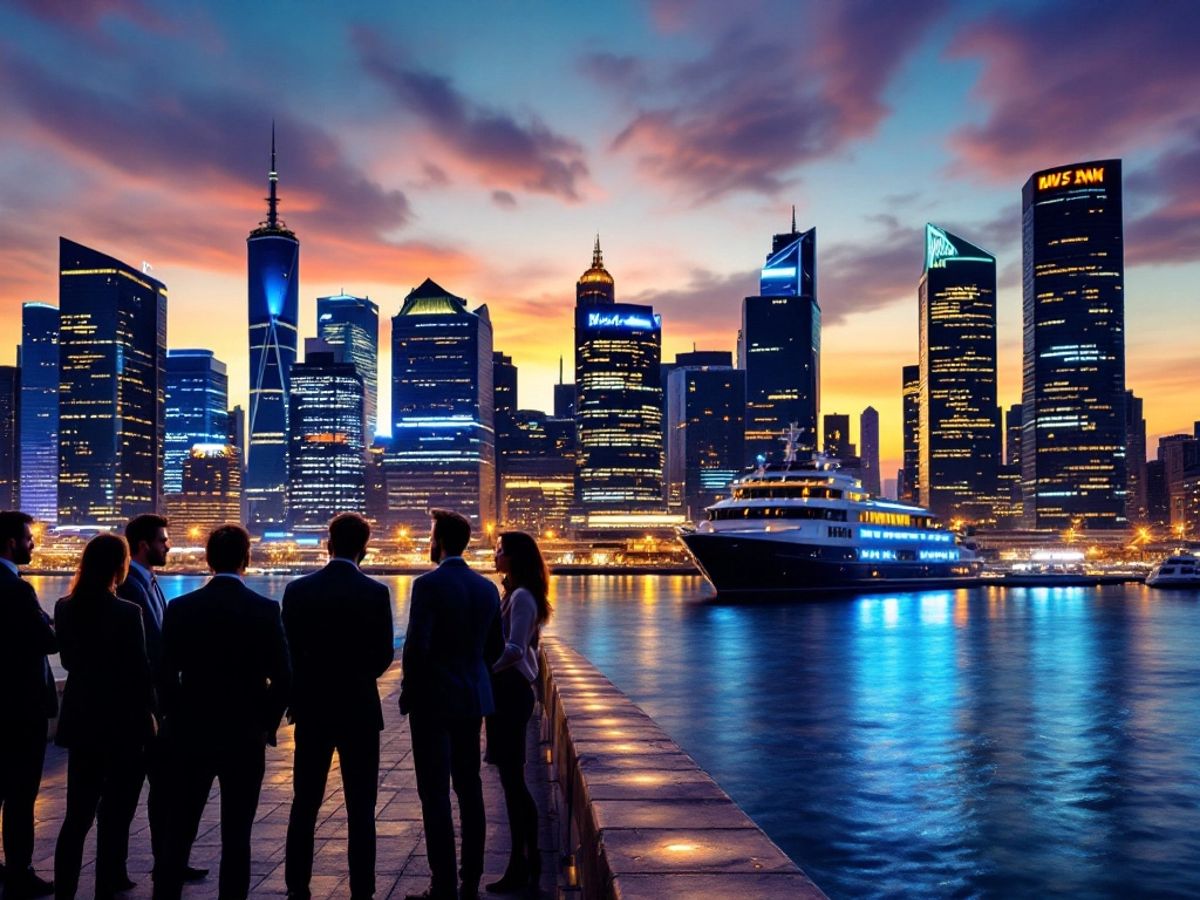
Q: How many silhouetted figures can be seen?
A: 7